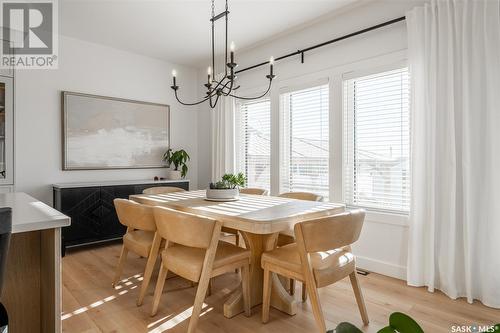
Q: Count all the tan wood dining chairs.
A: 6